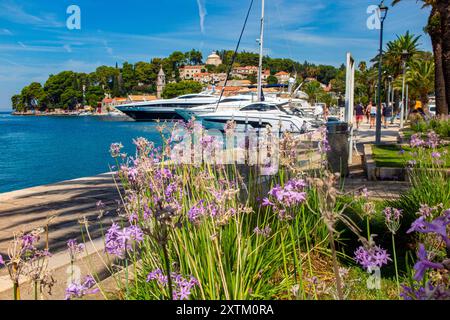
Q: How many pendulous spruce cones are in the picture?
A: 0